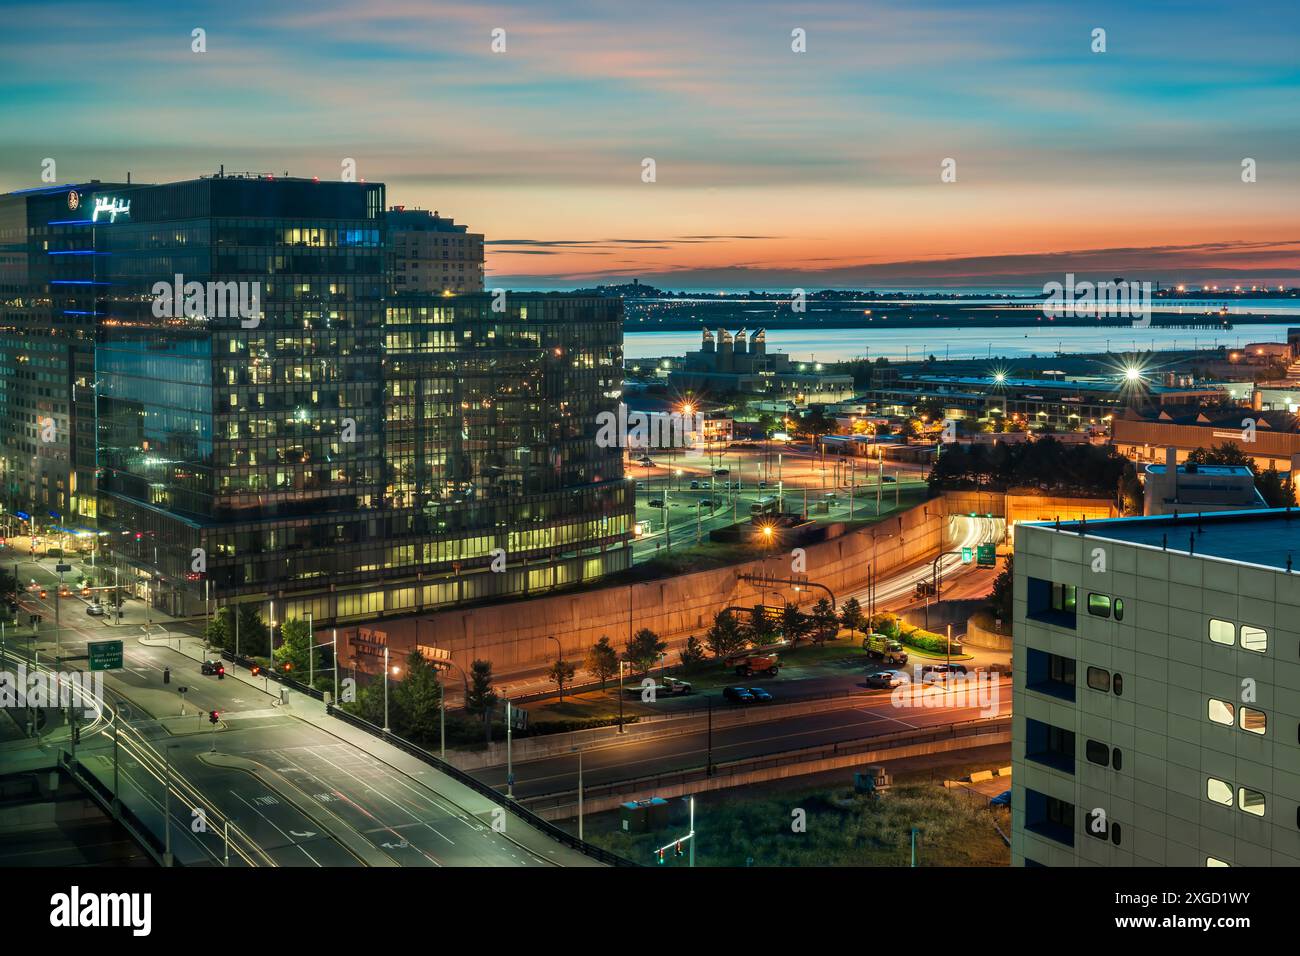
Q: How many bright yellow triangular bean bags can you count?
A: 0